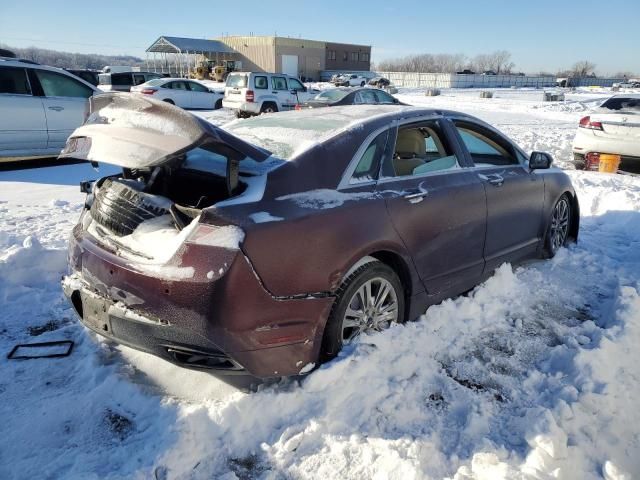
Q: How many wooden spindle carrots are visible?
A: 0